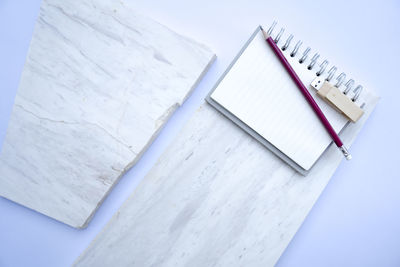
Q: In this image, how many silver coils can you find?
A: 11